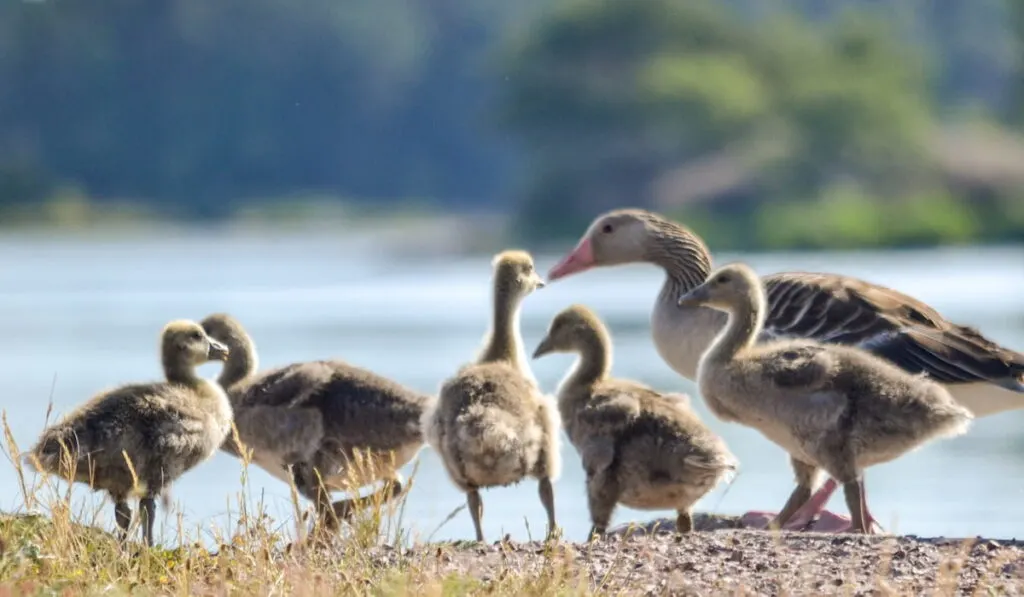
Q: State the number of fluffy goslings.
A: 5